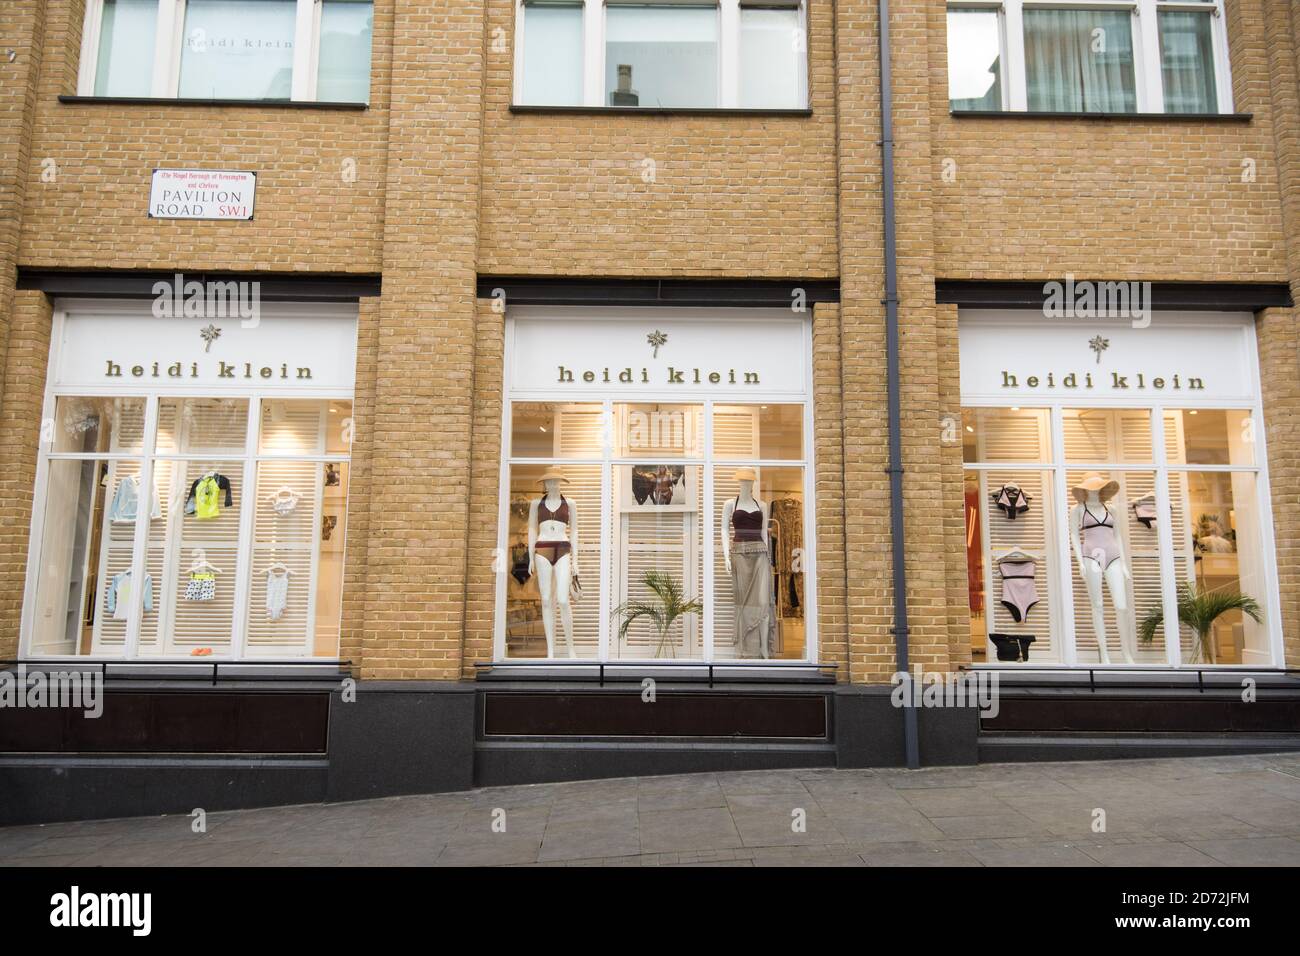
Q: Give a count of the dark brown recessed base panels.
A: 3